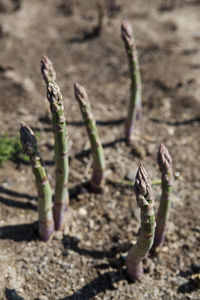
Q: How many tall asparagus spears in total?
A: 7